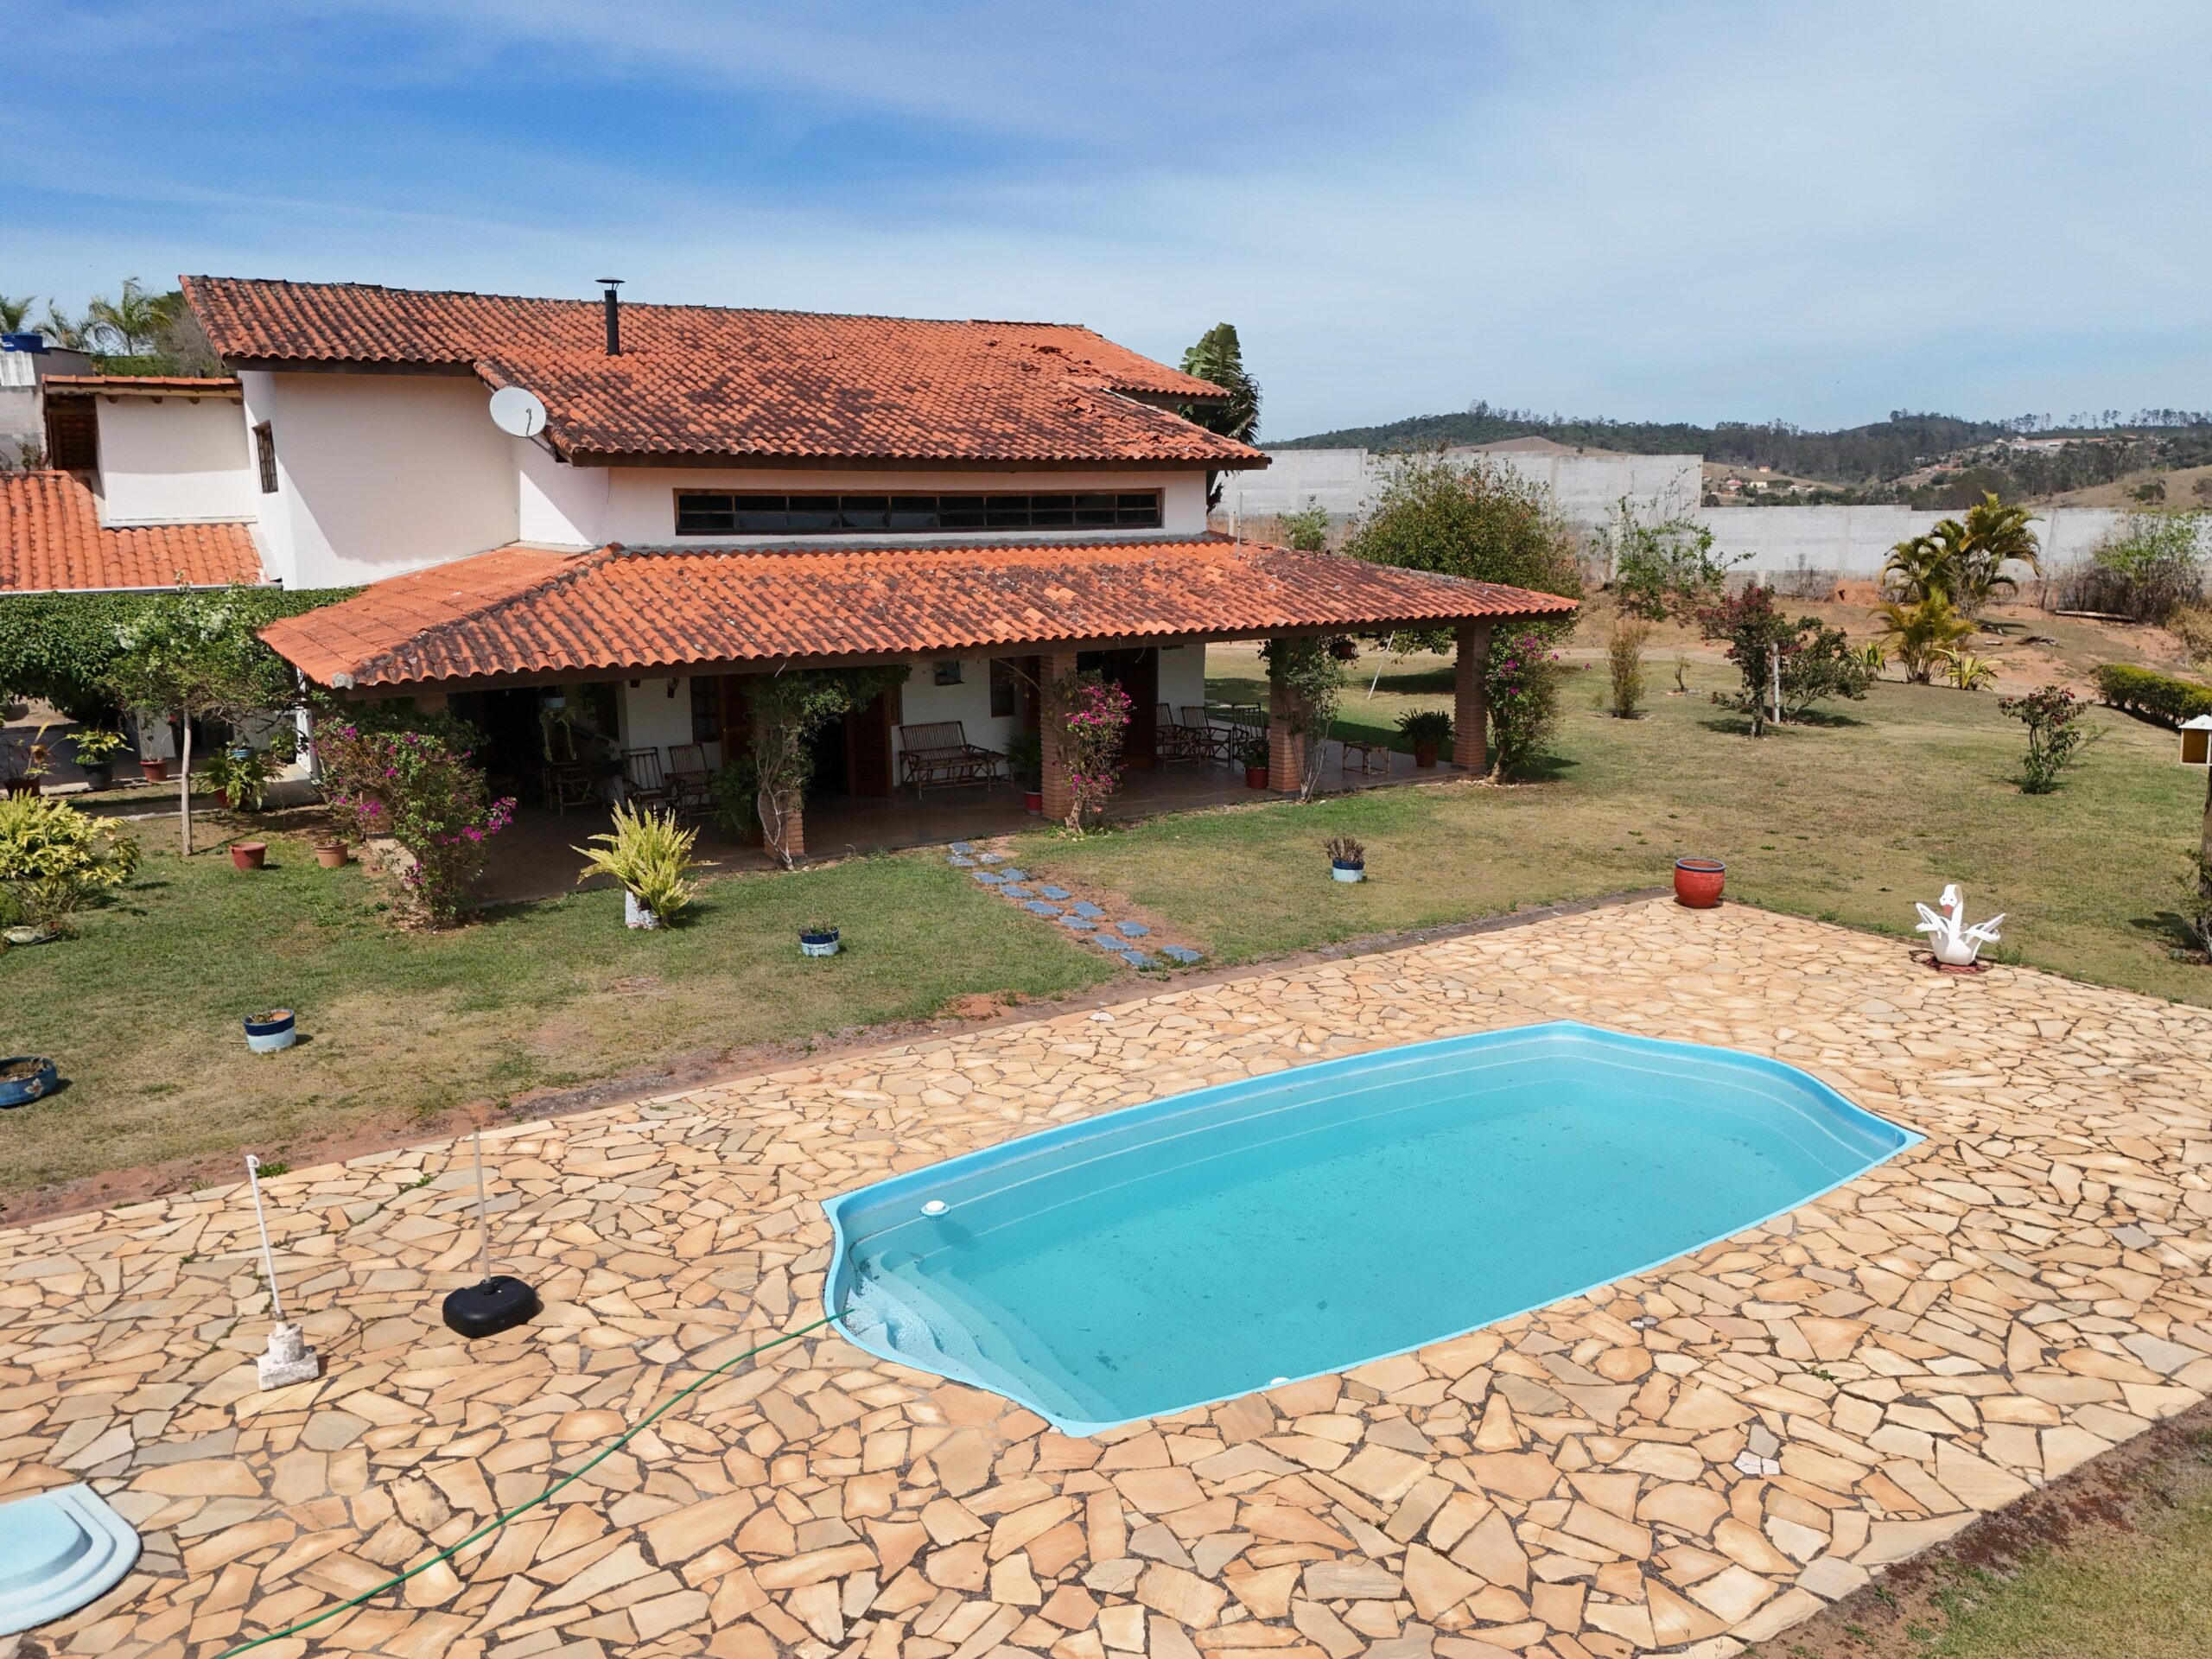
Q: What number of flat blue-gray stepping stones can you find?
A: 14